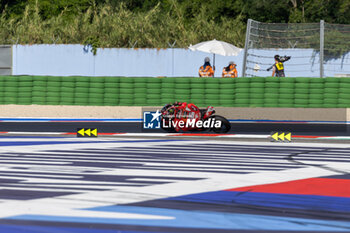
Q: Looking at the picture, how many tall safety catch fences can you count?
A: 1